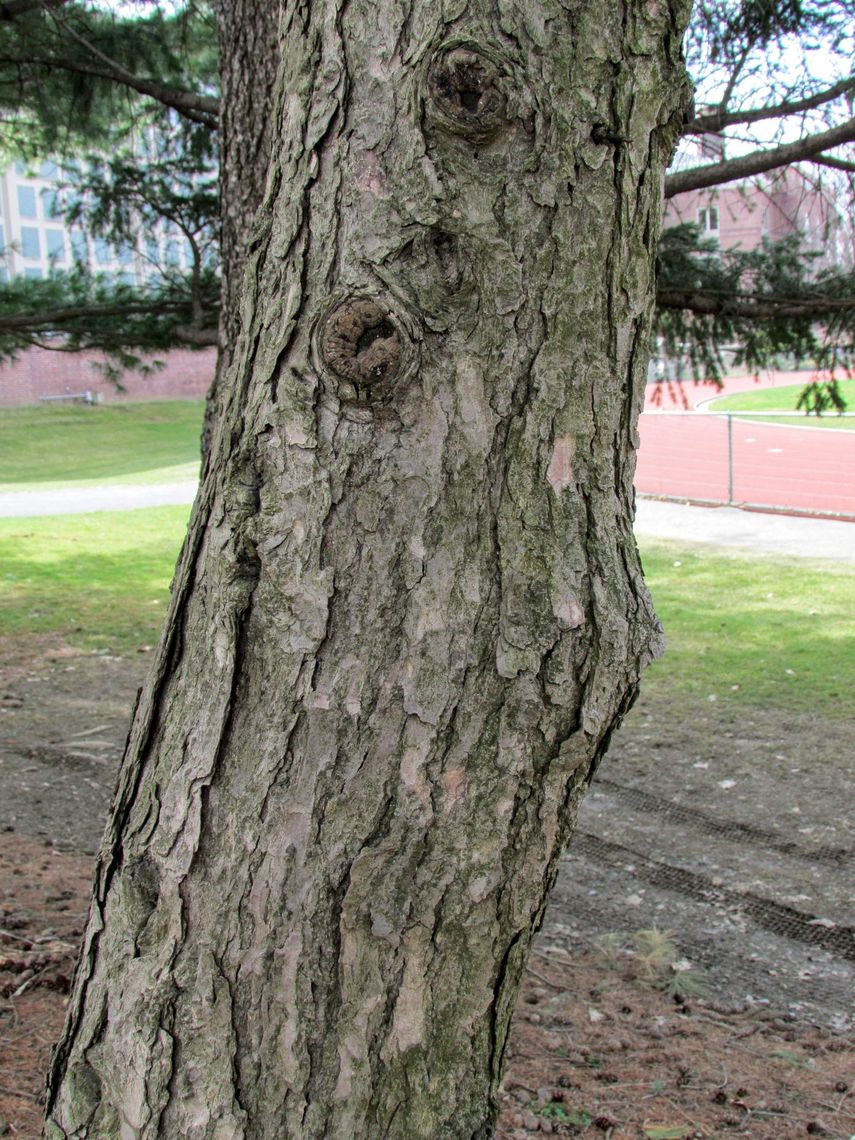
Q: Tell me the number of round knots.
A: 2